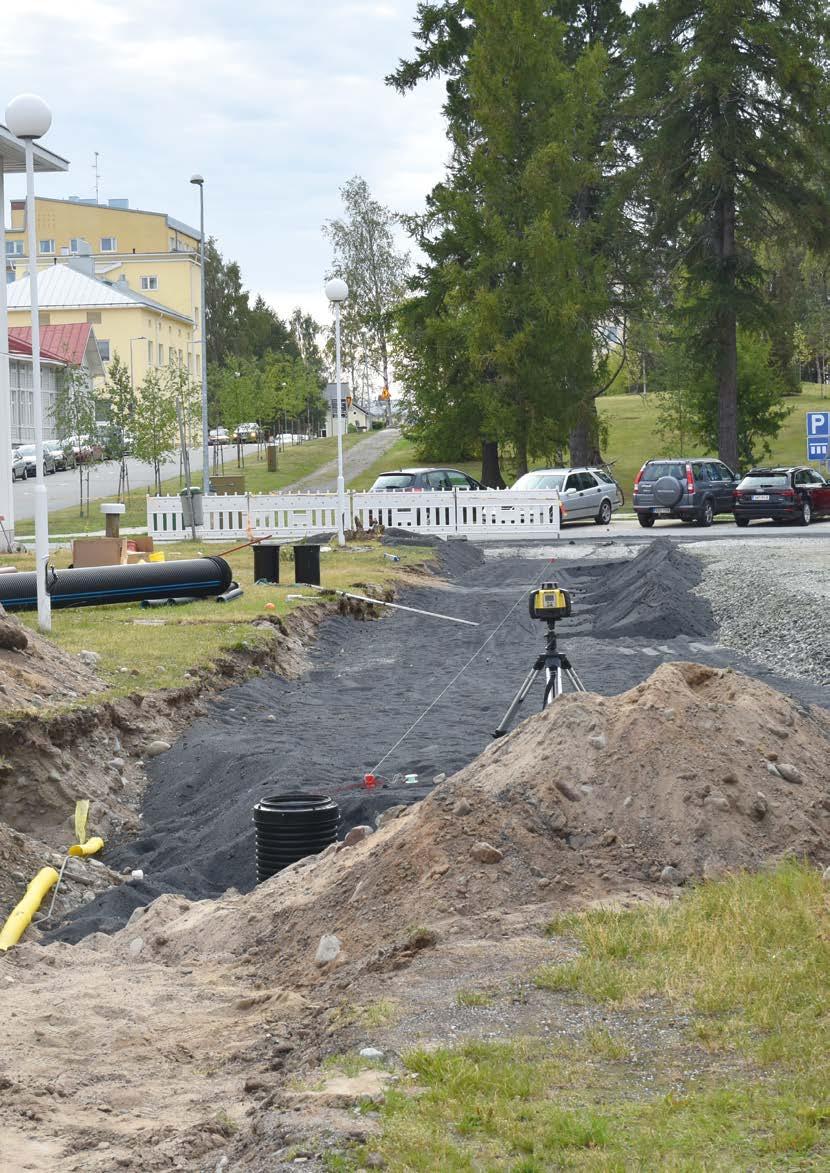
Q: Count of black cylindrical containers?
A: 3